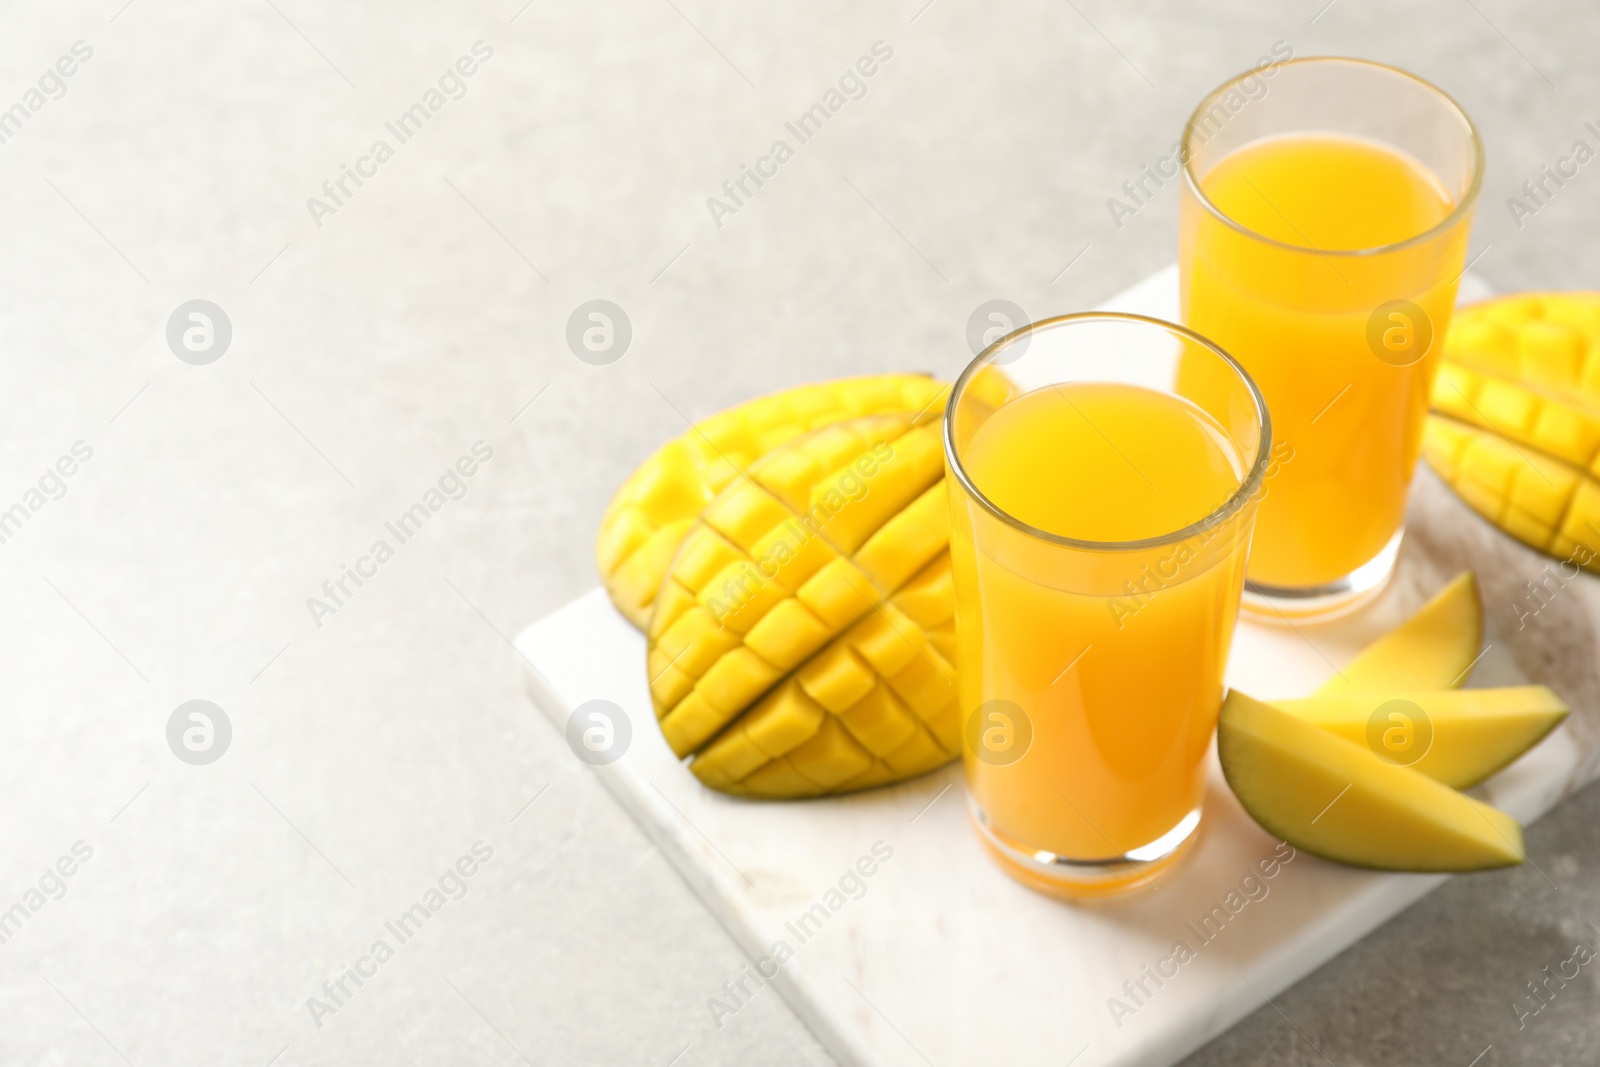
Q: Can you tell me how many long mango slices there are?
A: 3